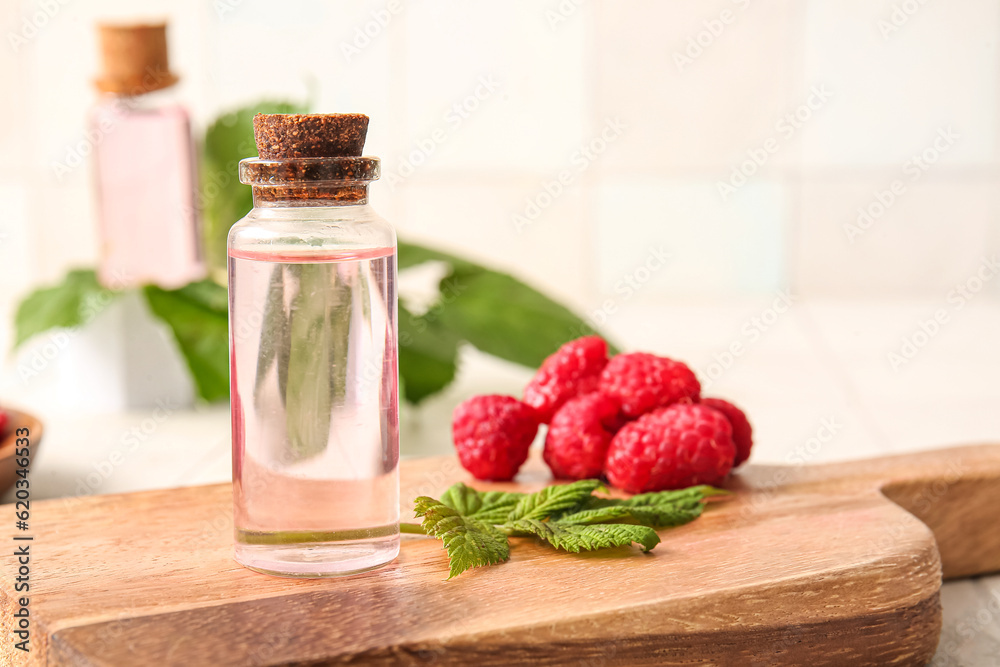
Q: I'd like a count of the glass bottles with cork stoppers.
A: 2